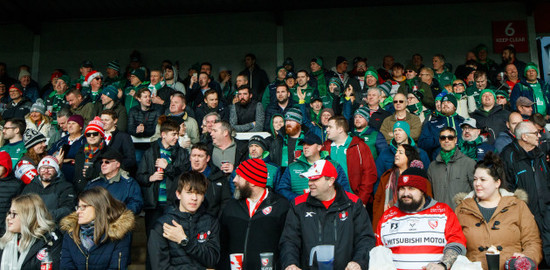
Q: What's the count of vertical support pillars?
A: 3